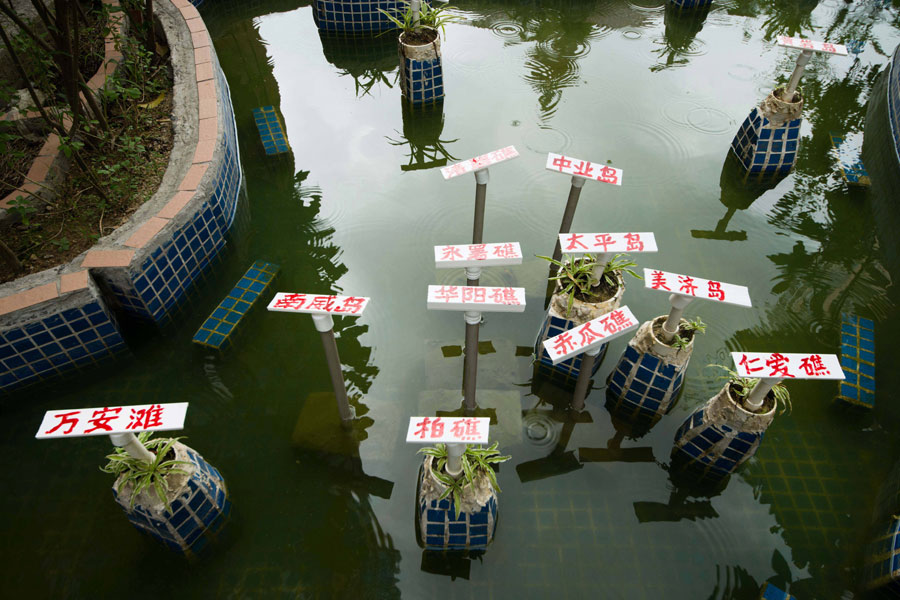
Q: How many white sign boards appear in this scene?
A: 12